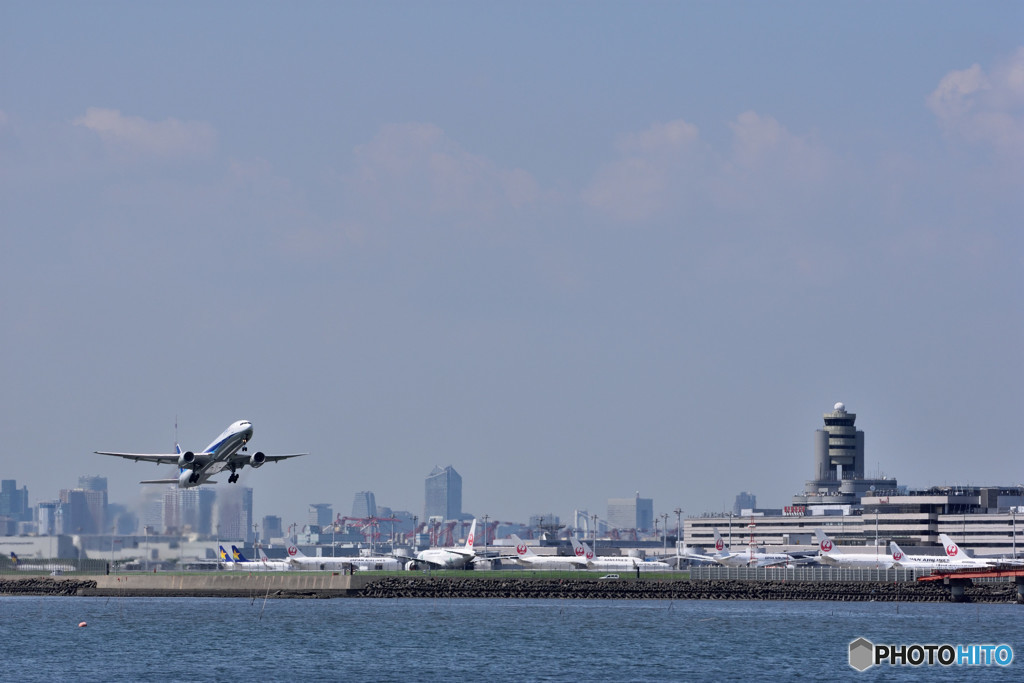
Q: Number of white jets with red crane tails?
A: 10